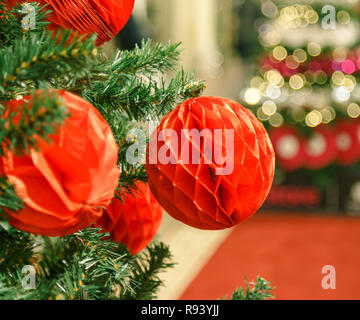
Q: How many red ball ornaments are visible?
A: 4